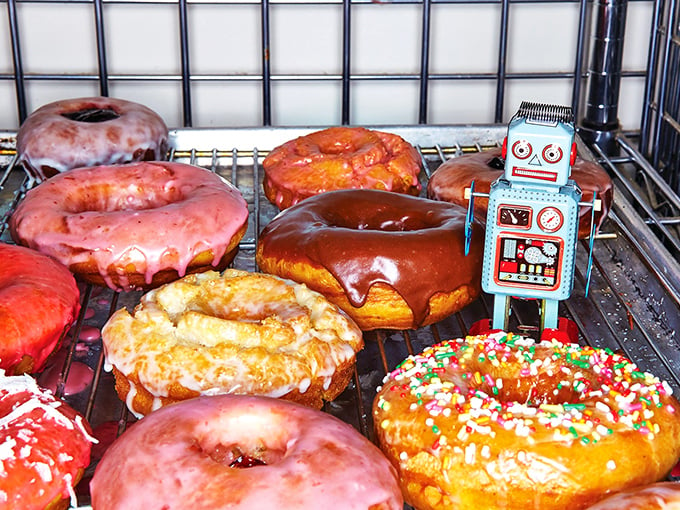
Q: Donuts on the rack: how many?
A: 11